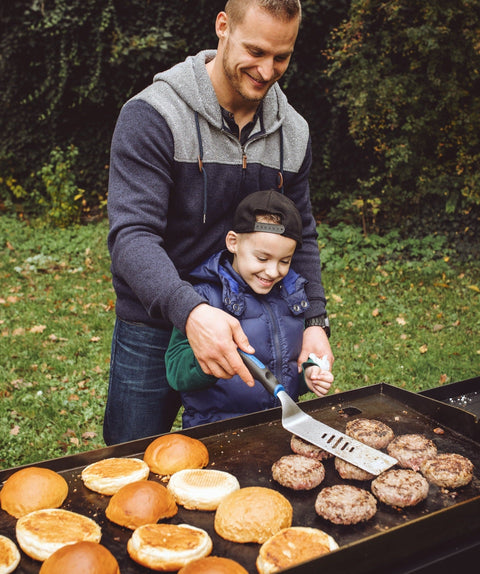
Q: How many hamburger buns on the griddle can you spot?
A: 12